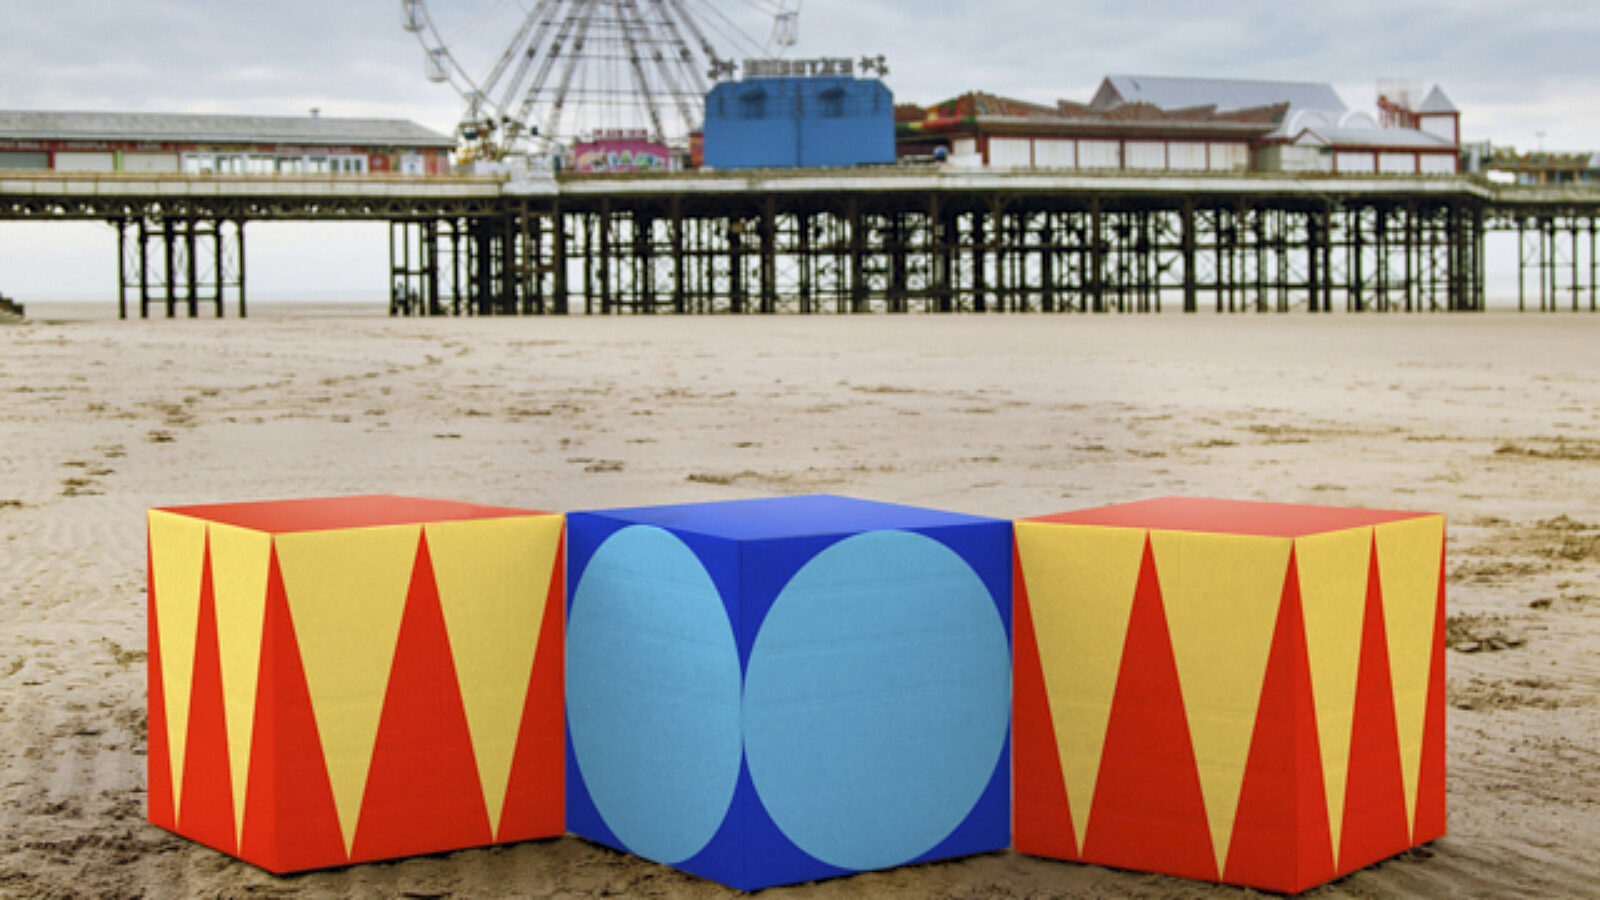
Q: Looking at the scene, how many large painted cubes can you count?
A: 3